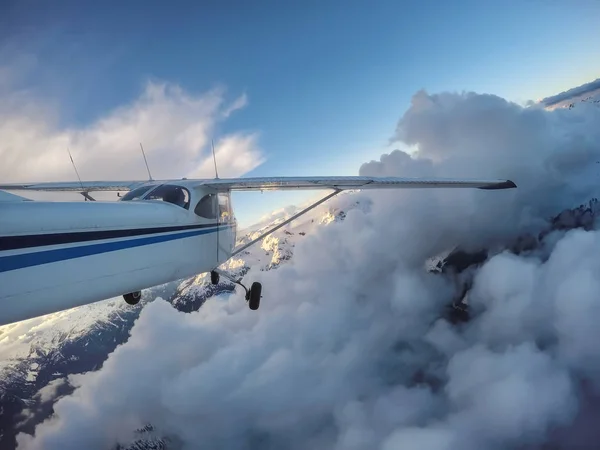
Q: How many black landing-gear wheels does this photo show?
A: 3